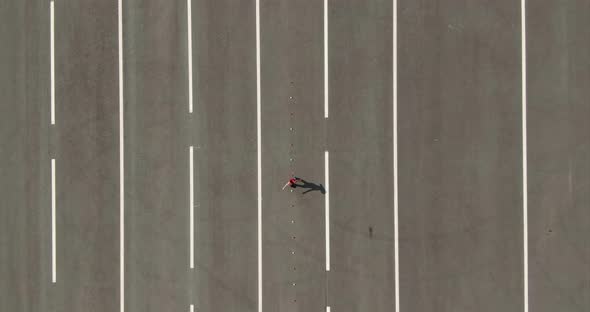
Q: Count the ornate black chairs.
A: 0